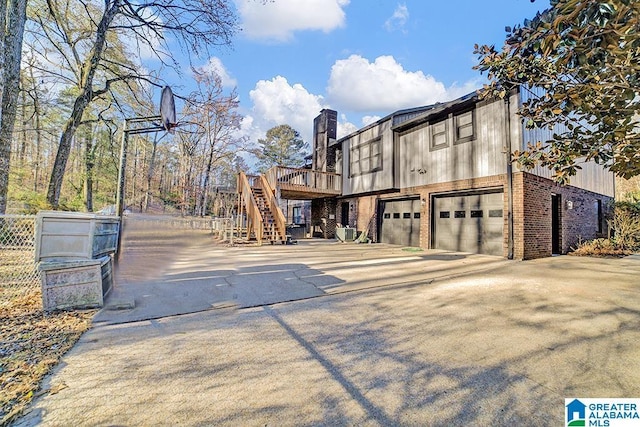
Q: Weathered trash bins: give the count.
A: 2